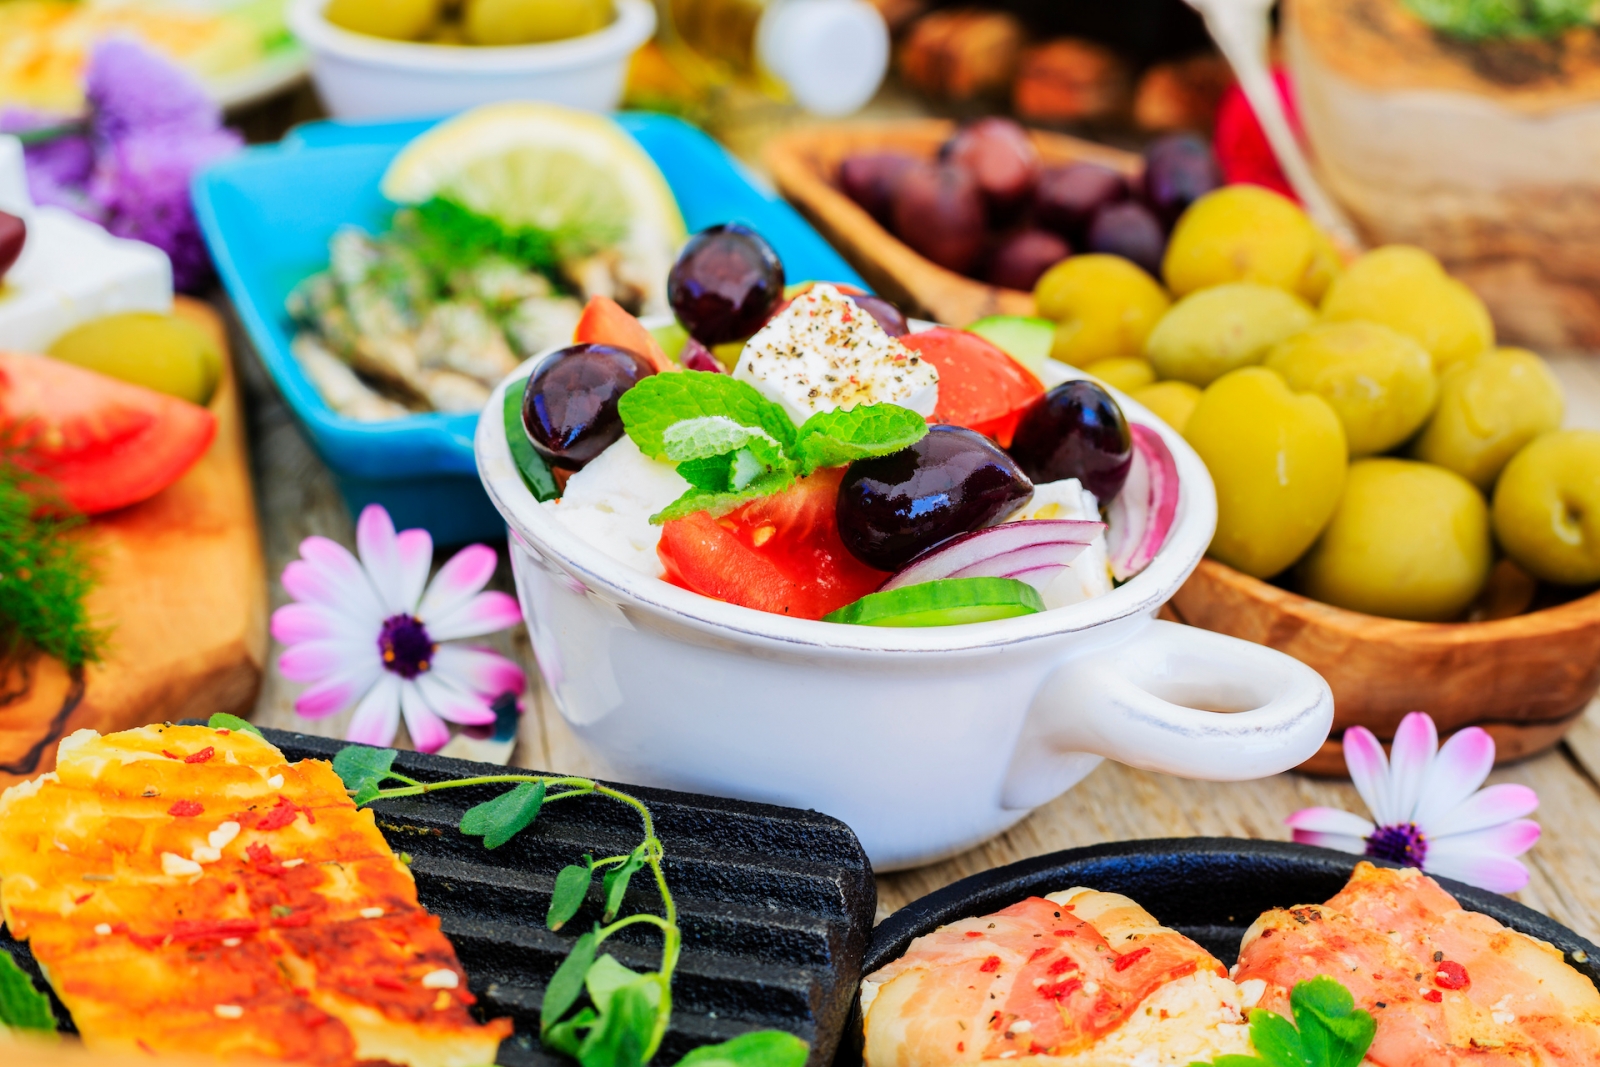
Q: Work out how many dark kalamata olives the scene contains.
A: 13